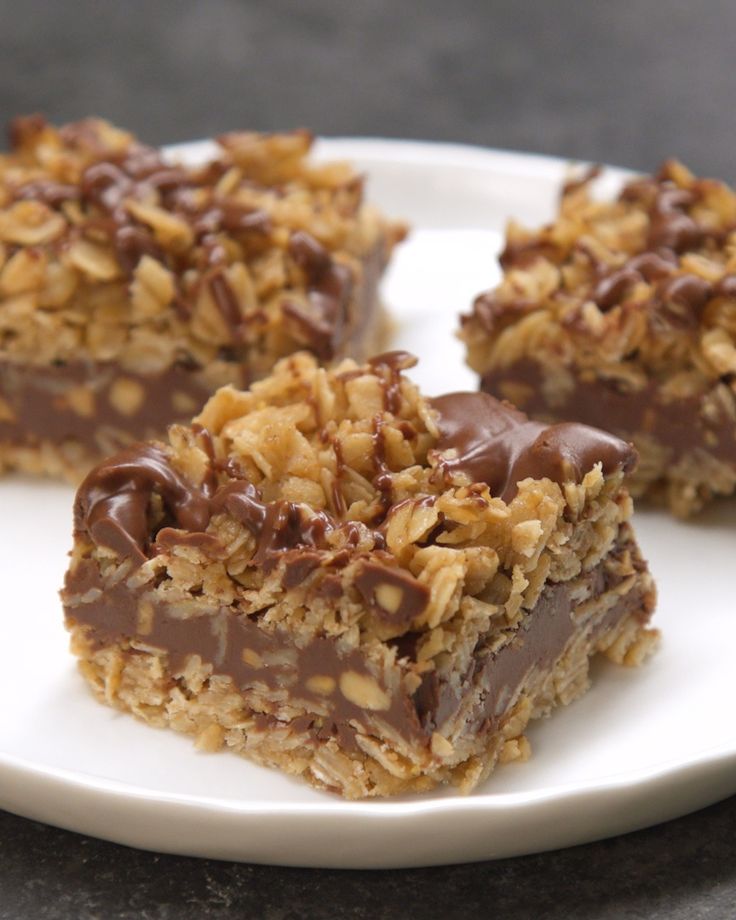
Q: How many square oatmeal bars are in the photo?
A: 3